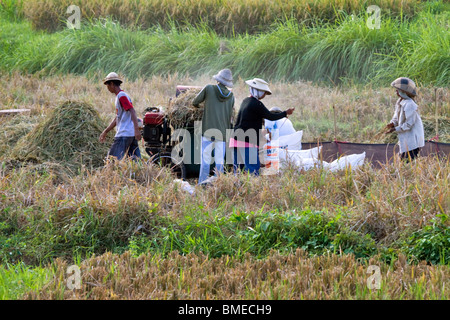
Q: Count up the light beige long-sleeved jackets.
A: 1